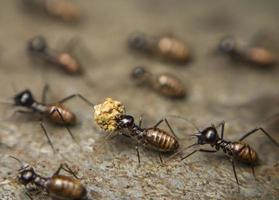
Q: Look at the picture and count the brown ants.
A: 9